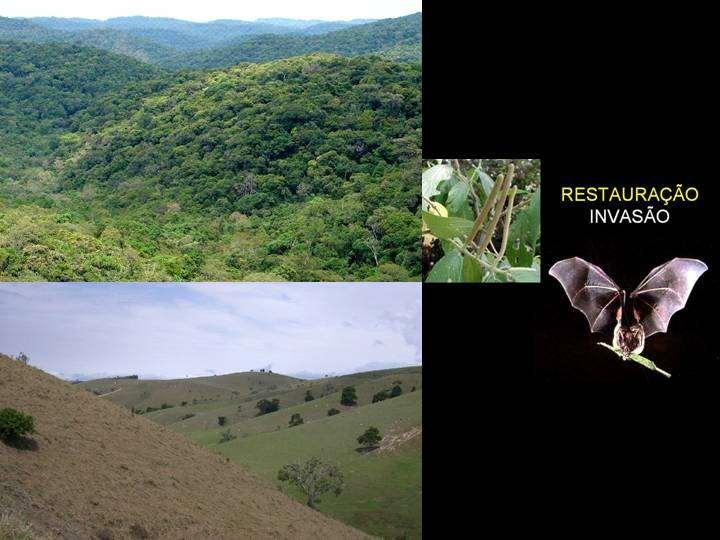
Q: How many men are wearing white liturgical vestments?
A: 0